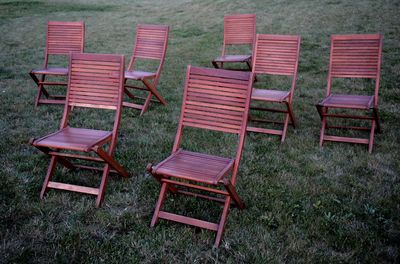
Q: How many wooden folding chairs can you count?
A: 7